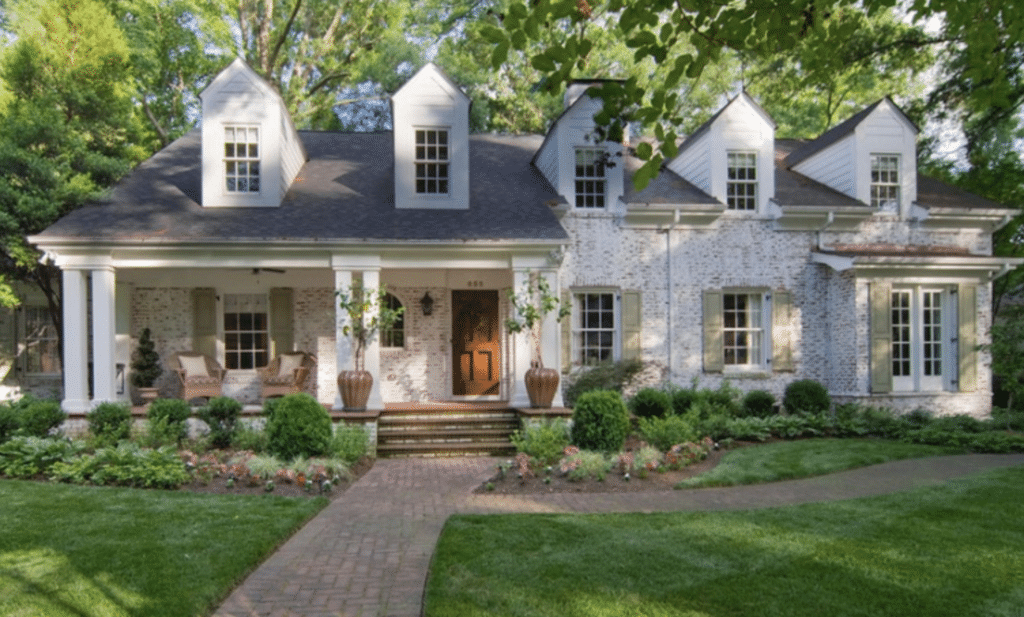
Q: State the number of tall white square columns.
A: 6